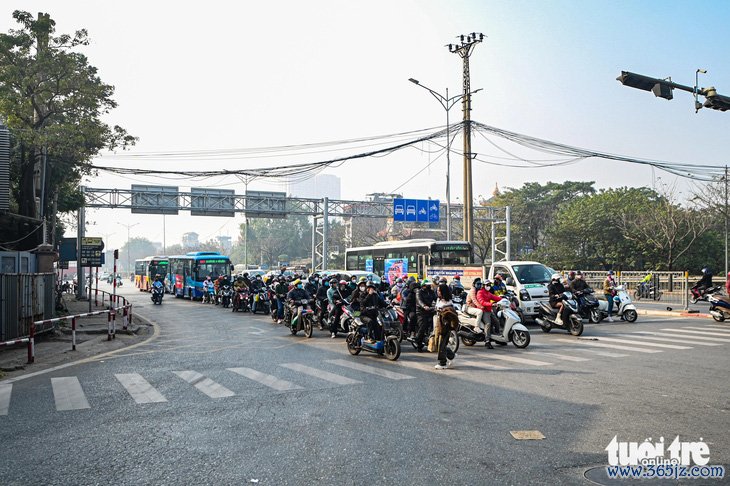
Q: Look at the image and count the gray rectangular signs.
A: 3